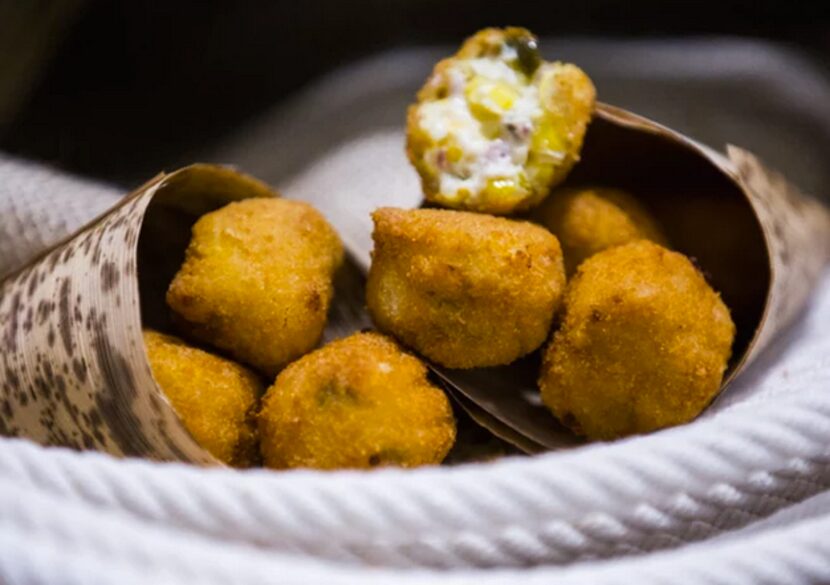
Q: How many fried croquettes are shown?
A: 7